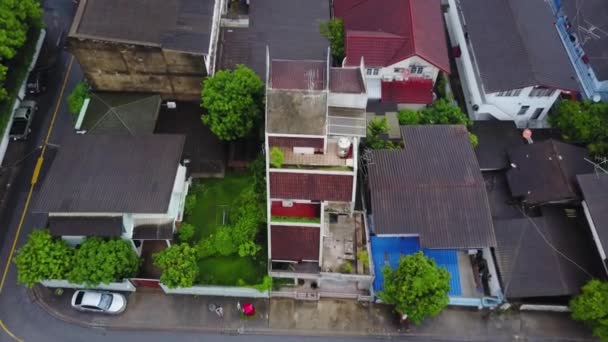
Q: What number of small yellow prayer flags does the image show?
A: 0